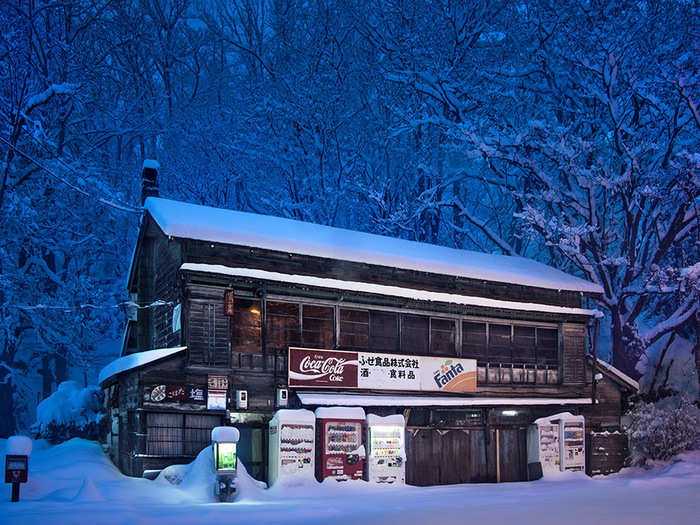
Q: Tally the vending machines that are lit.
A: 1